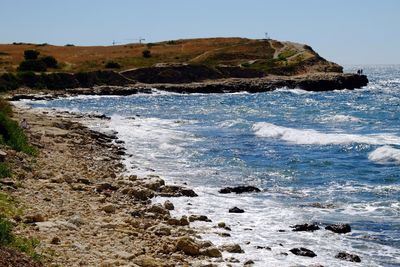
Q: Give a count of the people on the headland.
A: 2